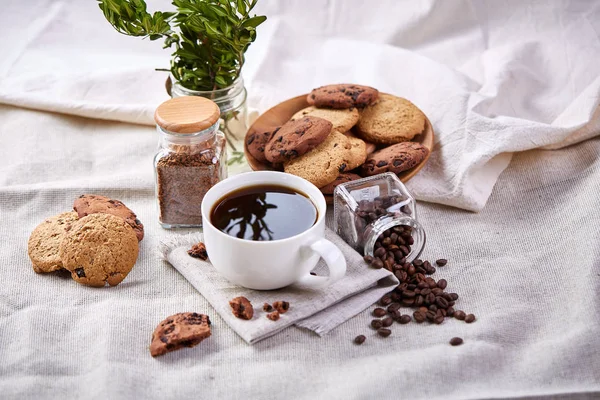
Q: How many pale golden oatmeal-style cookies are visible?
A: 6